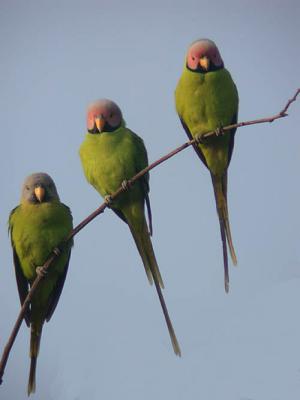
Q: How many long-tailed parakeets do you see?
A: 3